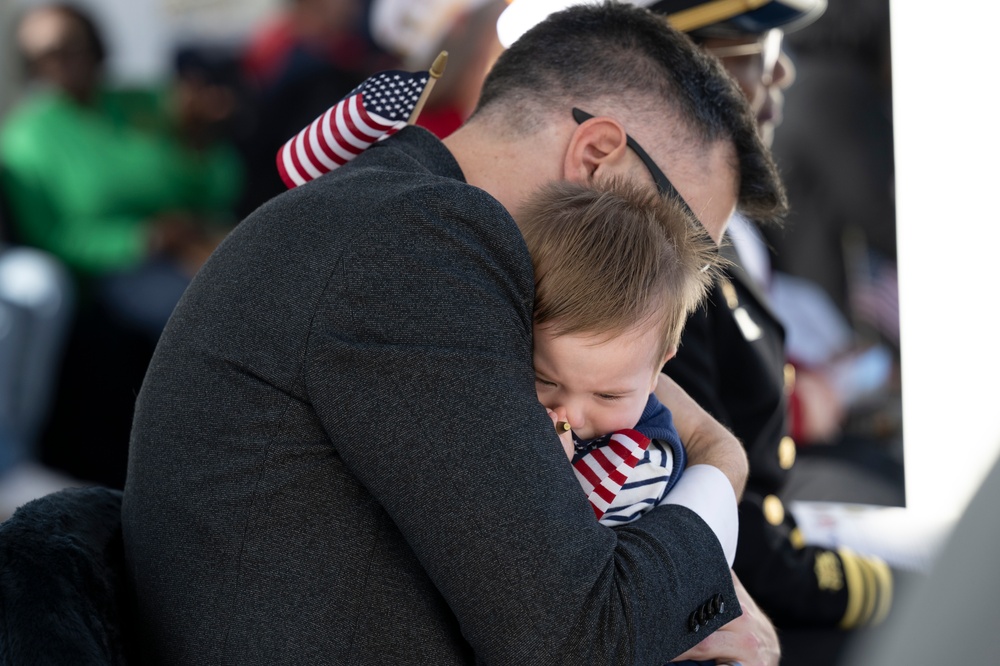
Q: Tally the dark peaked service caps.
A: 1